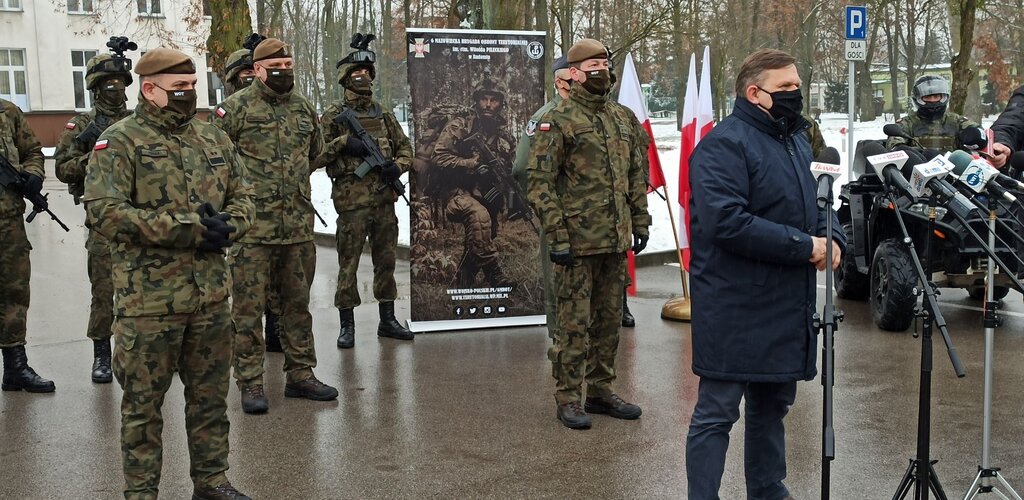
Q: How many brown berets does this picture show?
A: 3